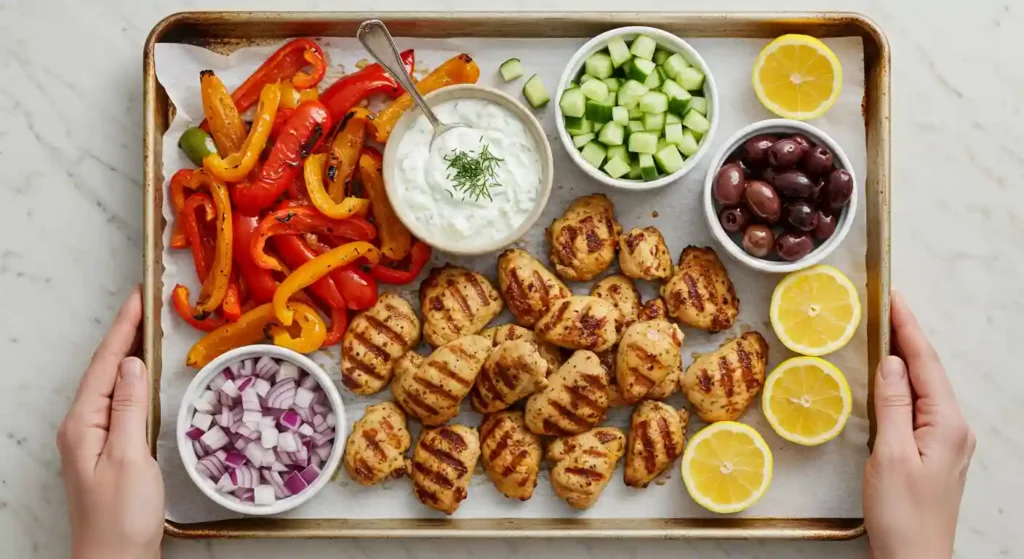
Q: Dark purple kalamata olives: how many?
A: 13